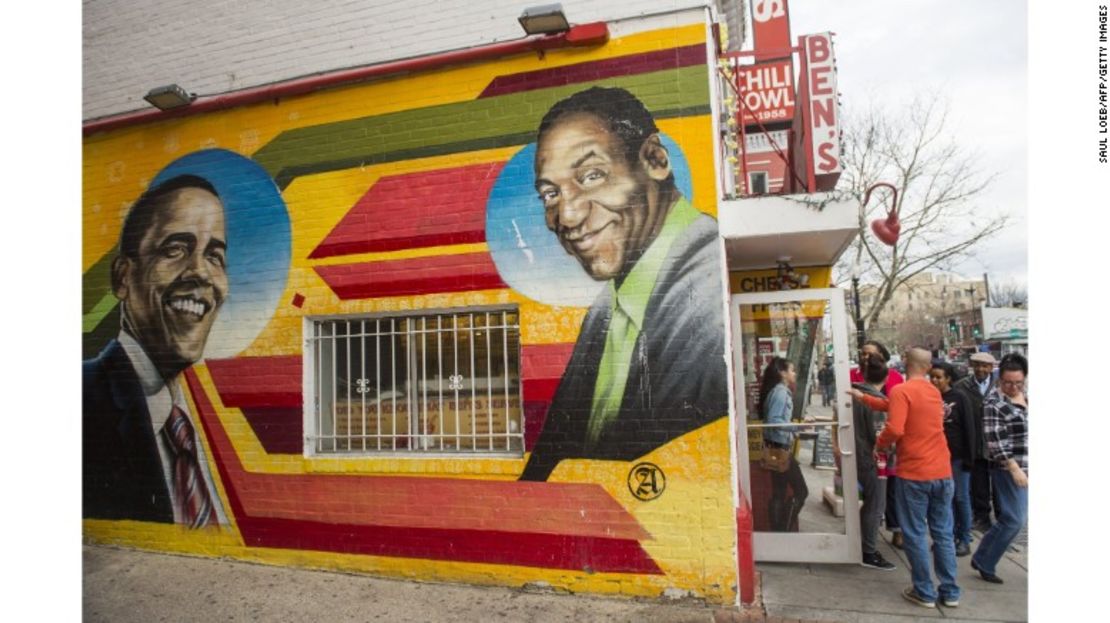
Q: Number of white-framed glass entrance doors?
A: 1